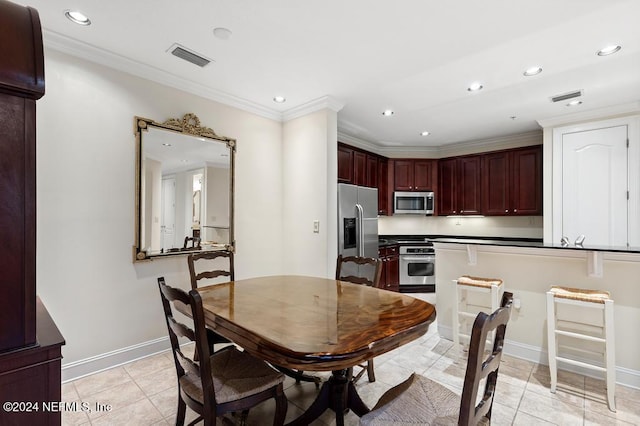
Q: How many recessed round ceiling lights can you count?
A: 8